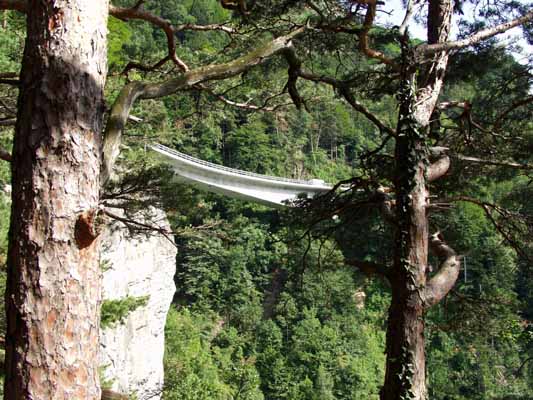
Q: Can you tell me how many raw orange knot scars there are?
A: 1